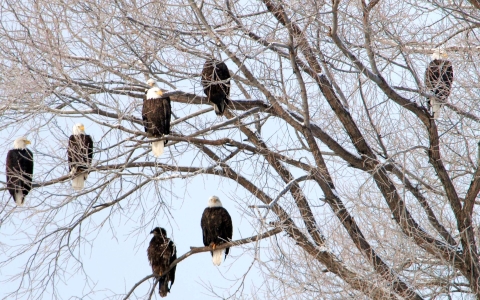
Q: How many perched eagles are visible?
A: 8